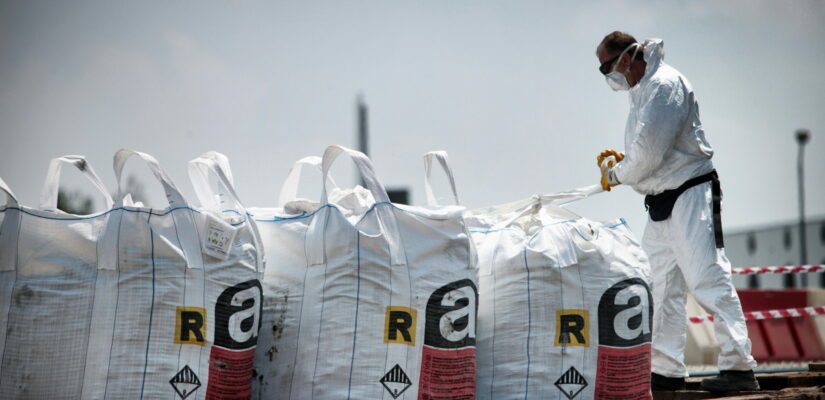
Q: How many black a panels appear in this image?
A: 3